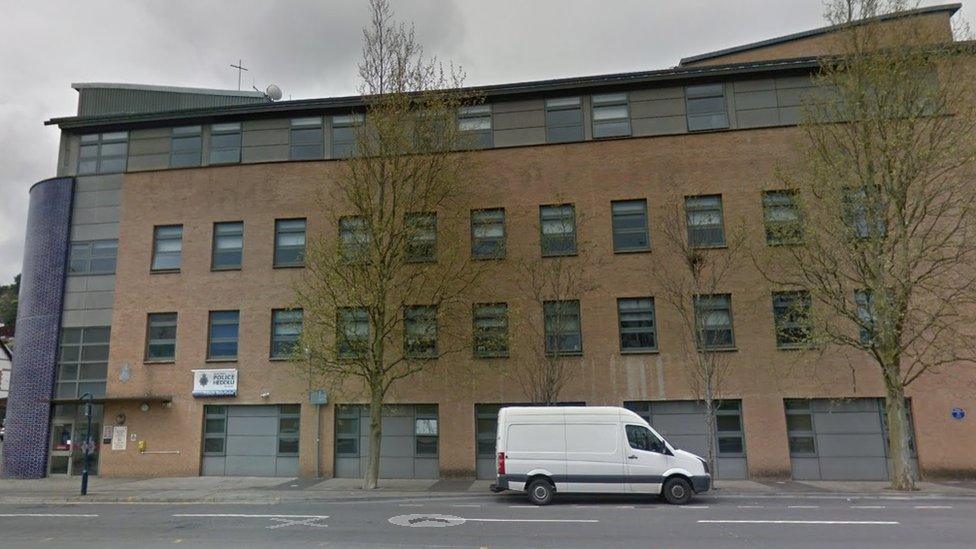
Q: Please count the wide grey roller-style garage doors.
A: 5